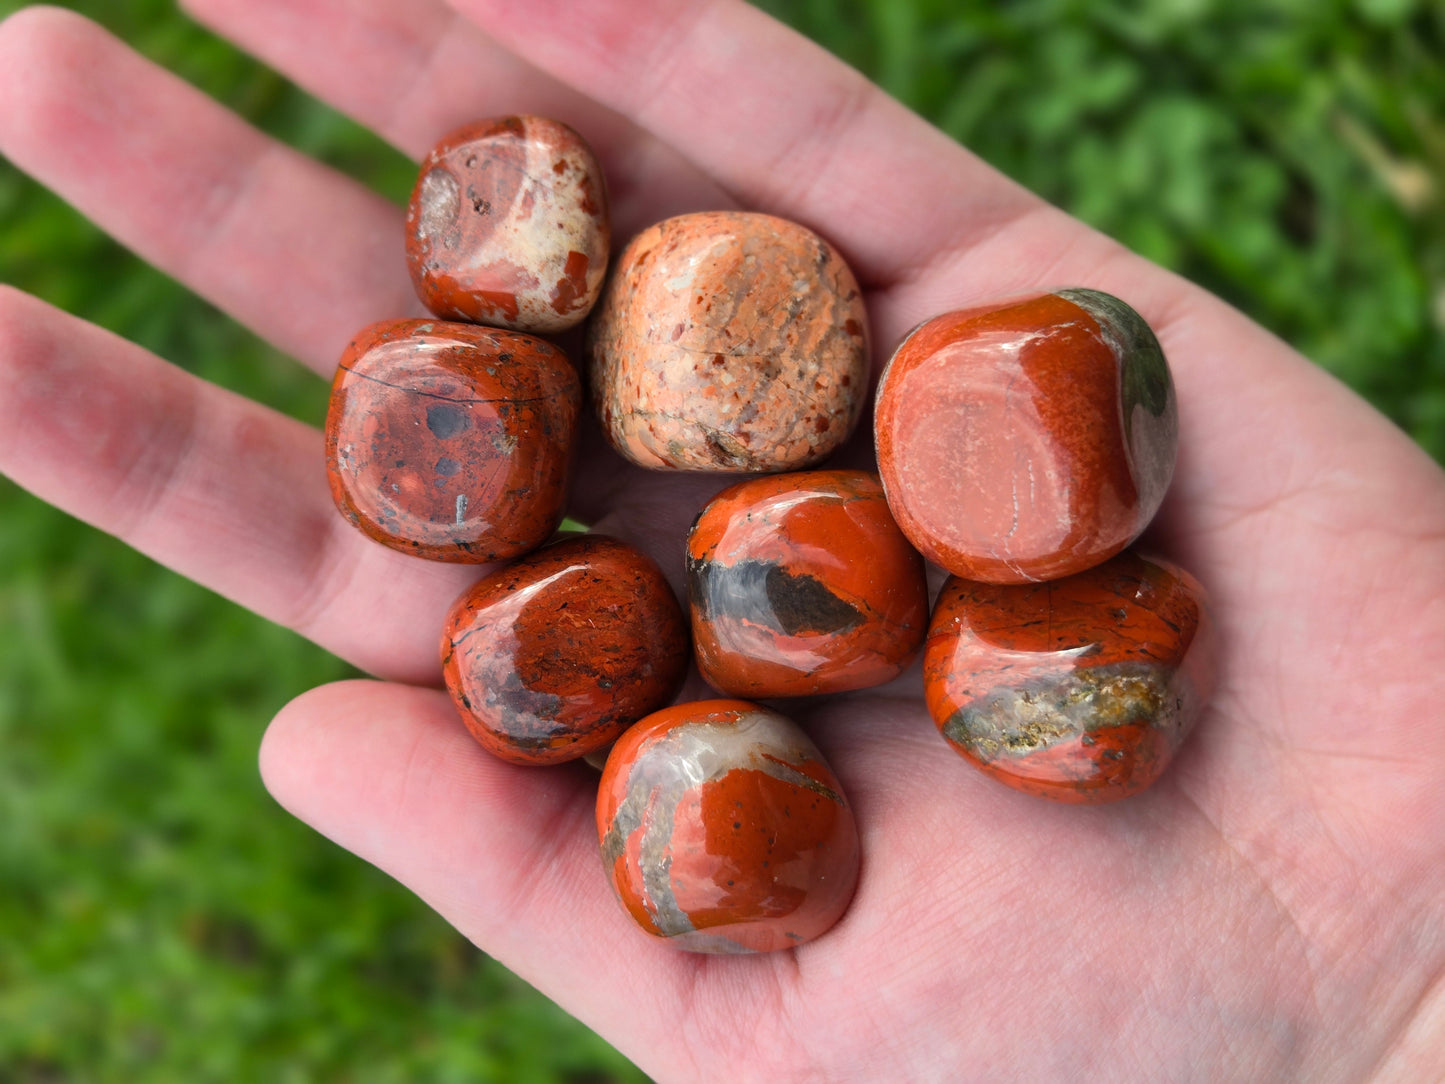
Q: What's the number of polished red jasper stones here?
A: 8